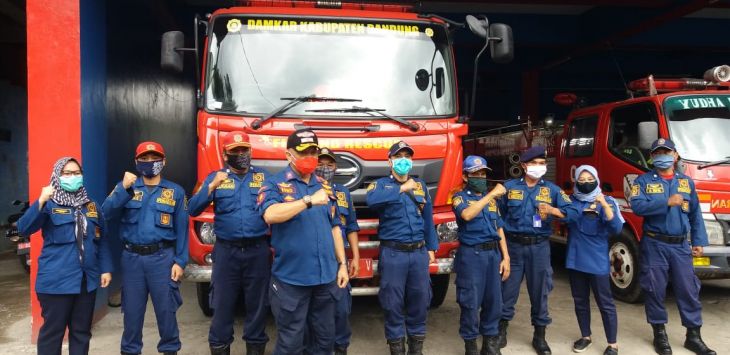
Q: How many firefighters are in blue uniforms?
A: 10